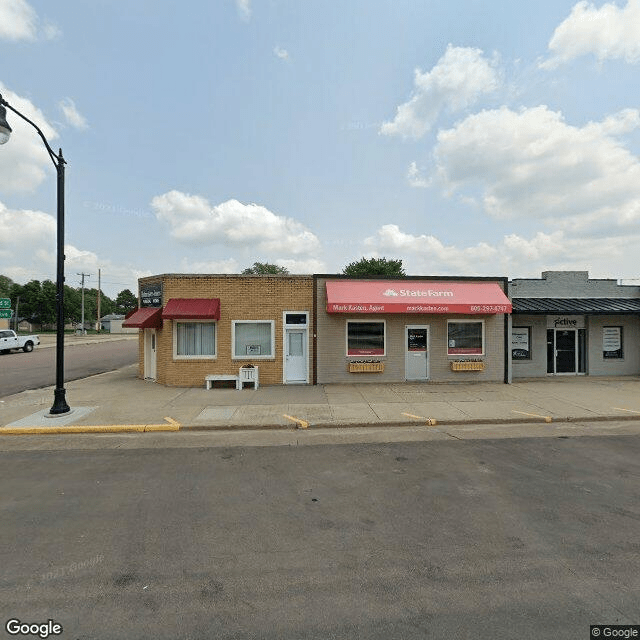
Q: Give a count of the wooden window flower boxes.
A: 2